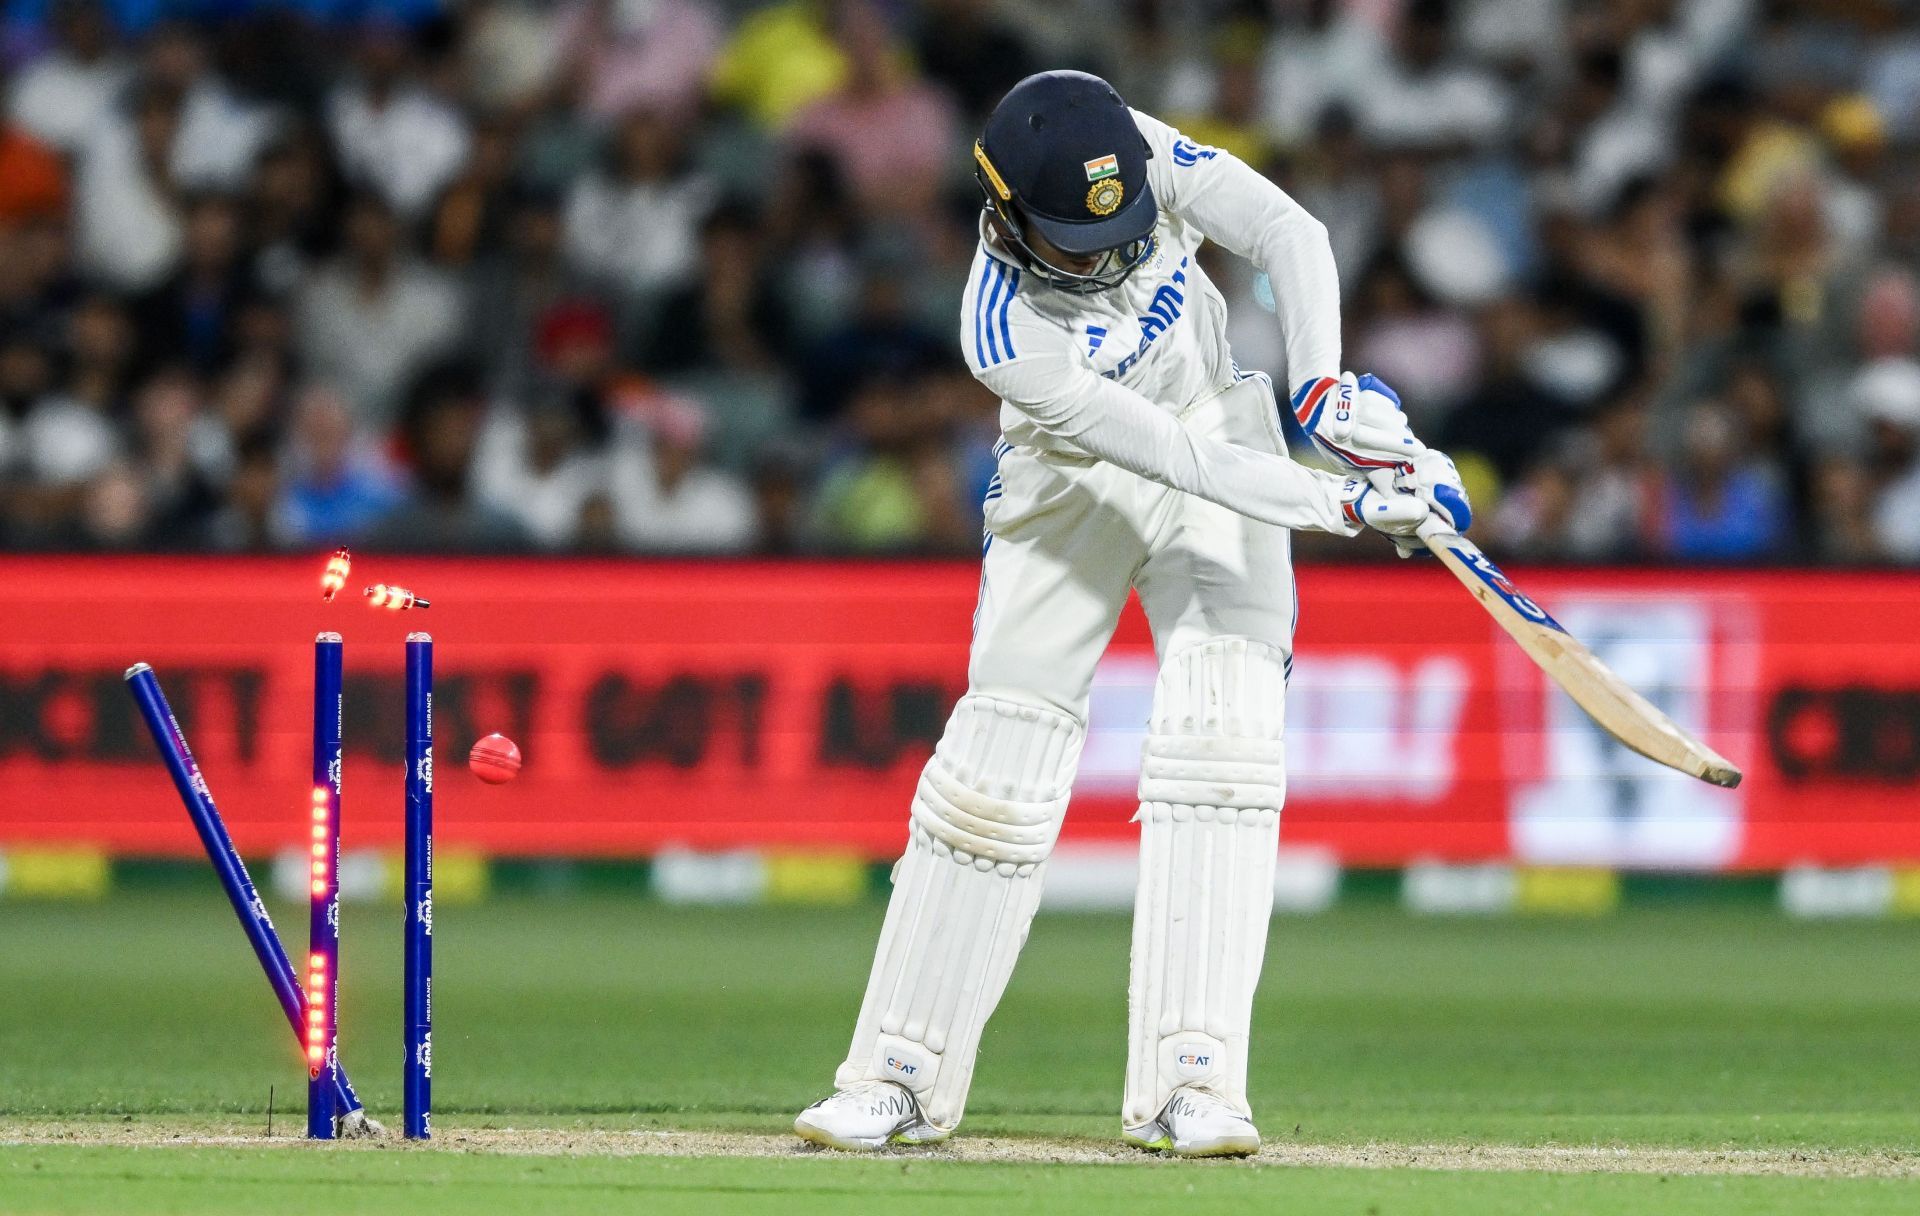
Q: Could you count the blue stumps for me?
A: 3